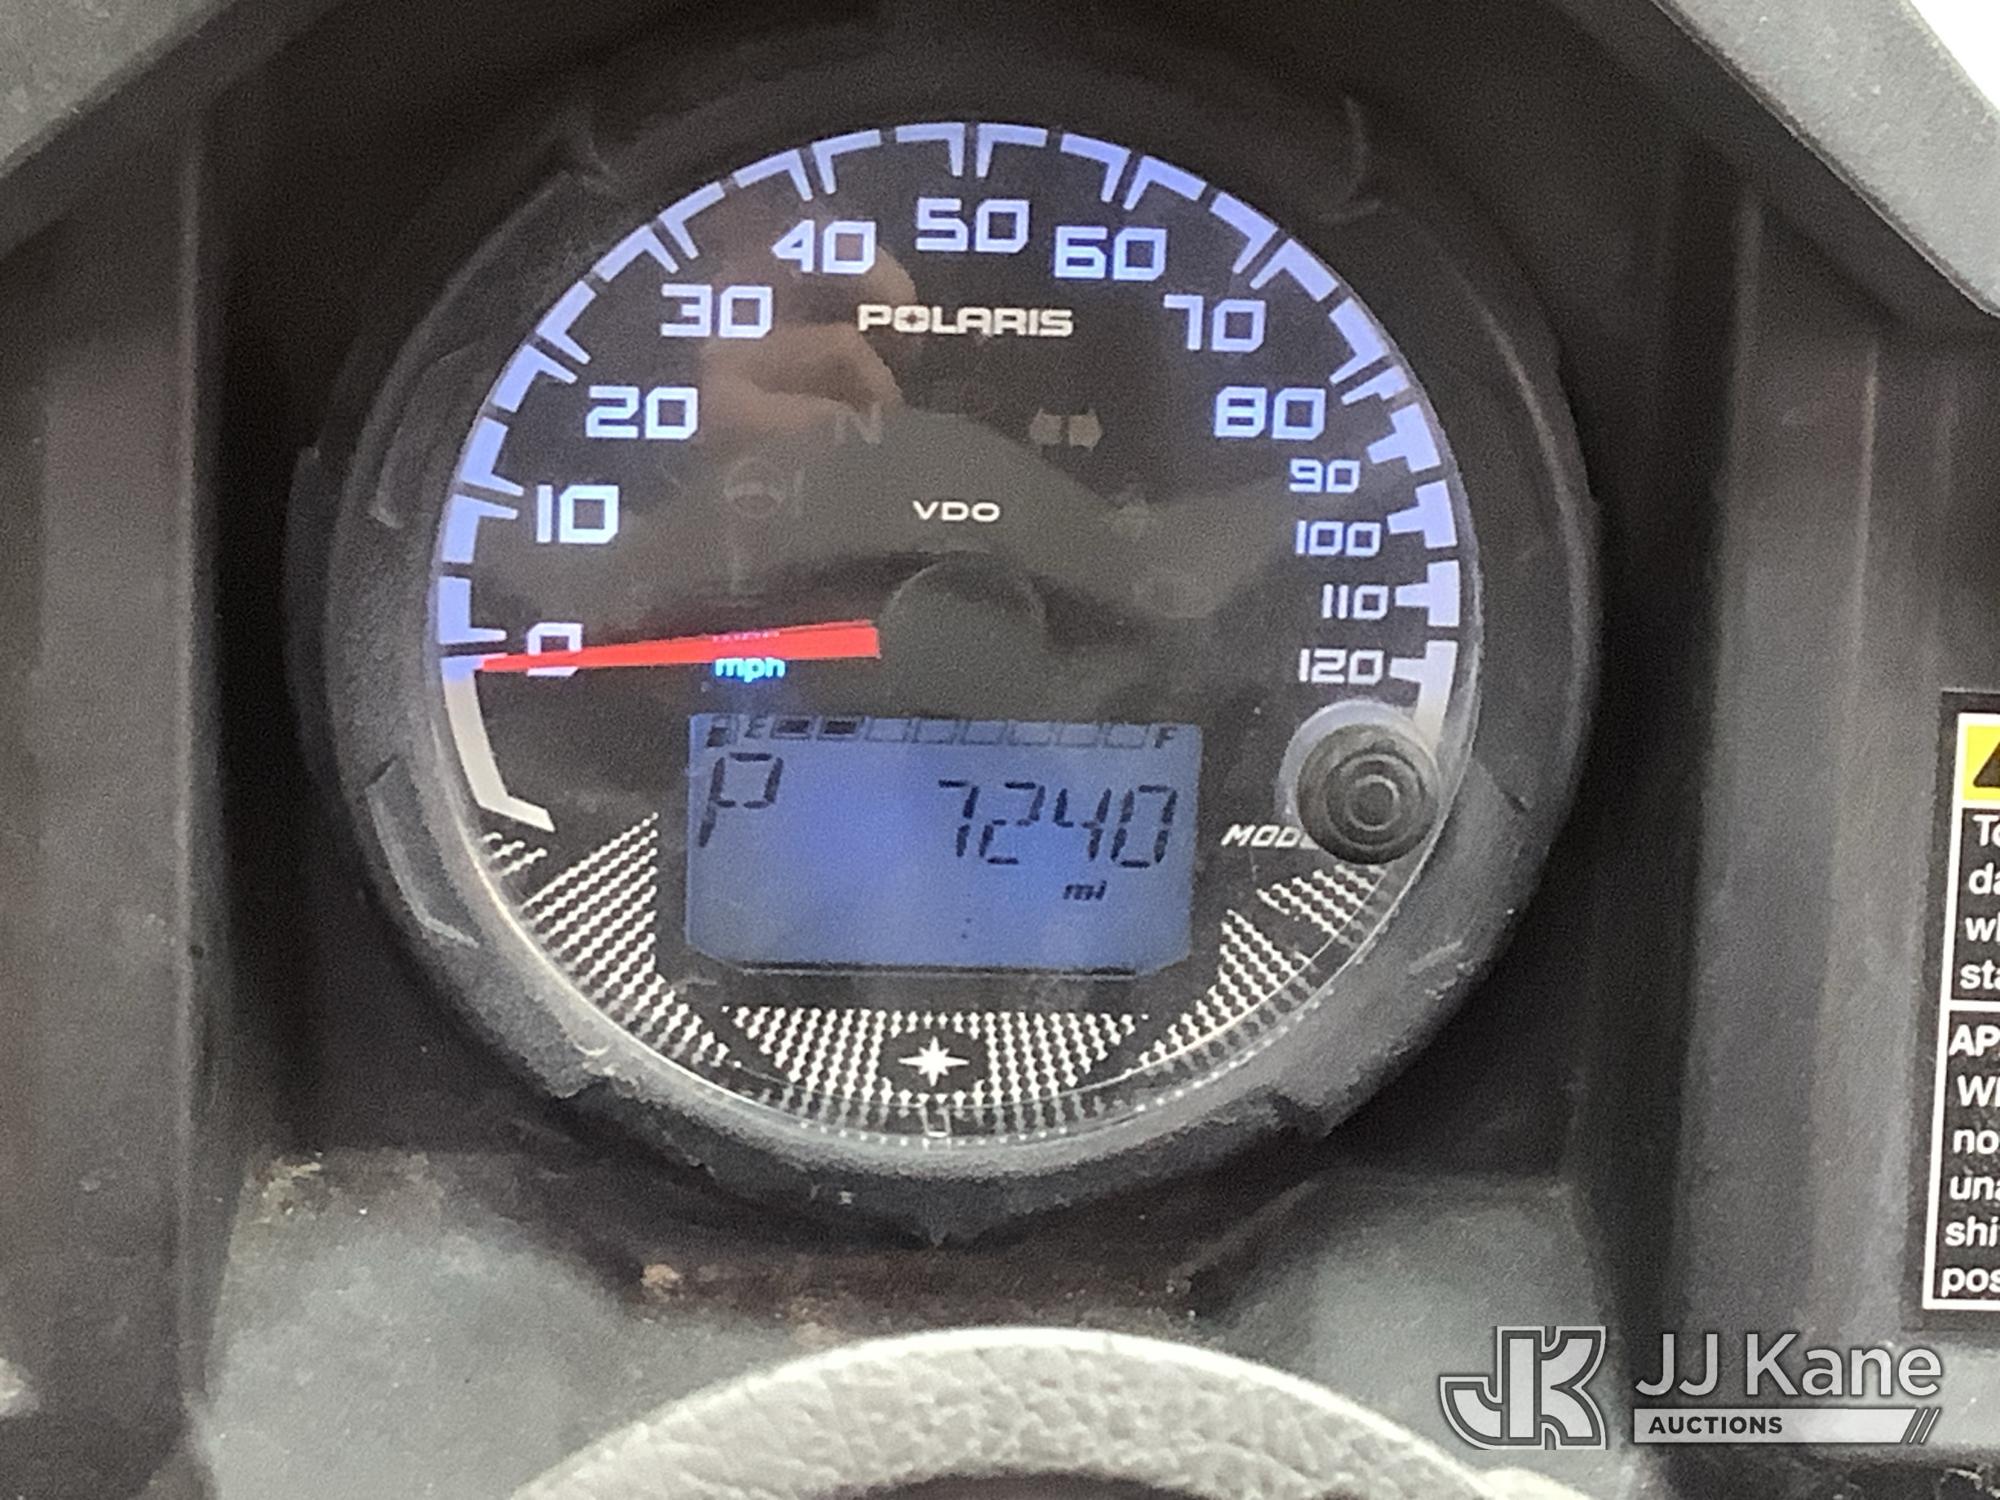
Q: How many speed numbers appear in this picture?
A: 13